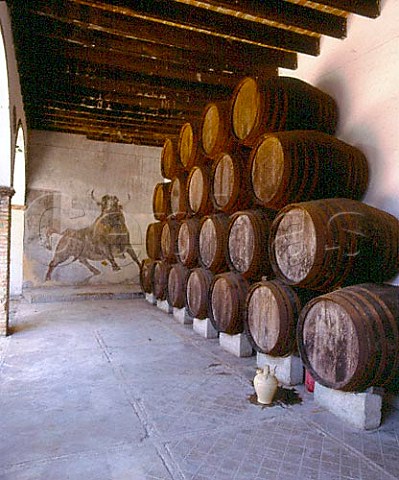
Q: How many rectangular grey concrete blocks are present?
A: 7